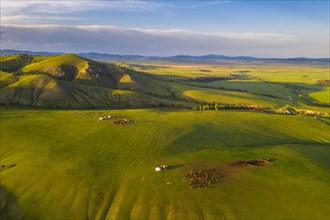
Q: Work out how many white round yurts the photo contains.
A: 3